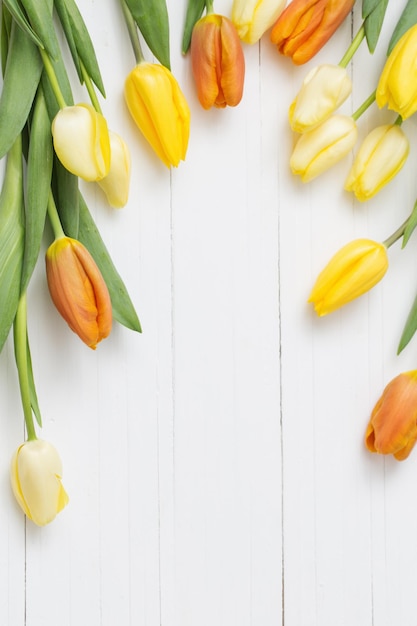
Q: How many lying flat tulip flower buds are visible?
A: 14